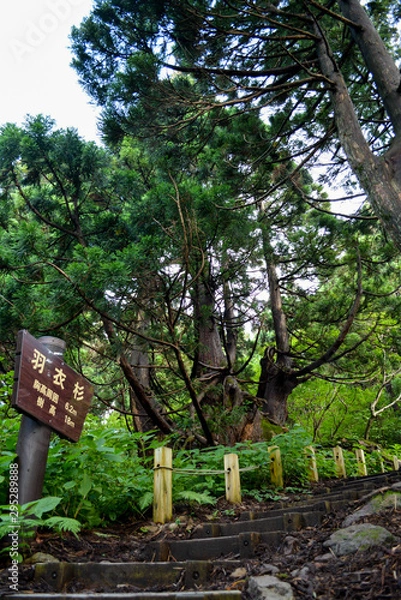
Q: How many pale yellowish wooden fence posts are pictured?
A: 8